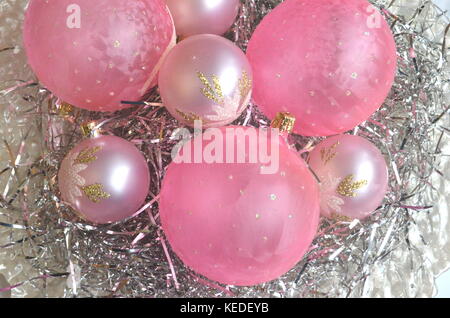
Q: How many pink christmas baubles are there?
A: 7